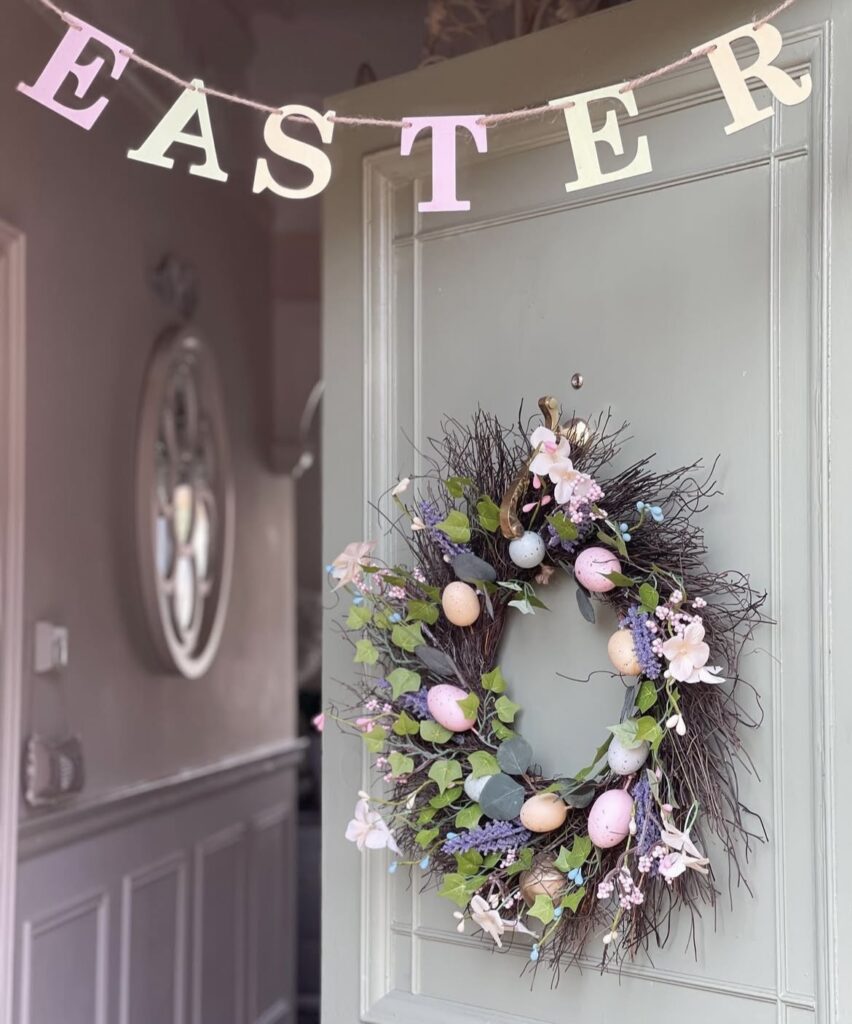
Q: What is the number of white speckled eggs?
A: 3